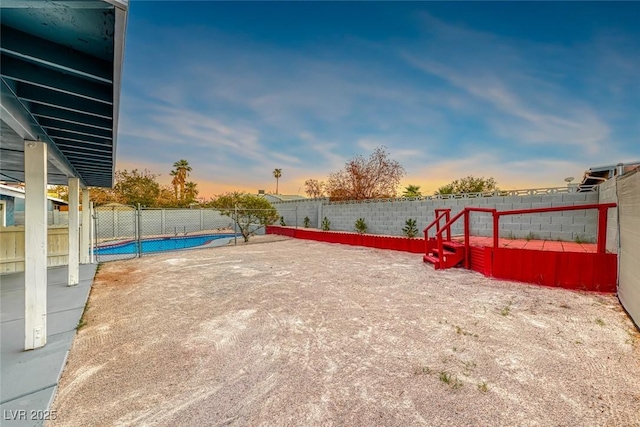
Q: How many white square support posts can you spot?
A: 3